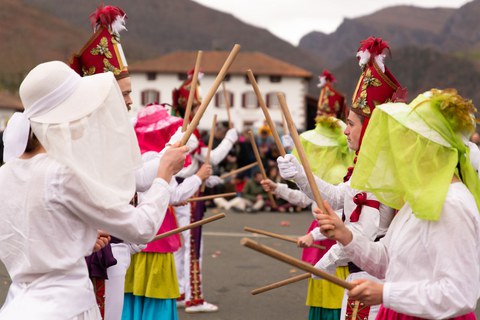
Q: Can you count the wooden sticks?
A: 14